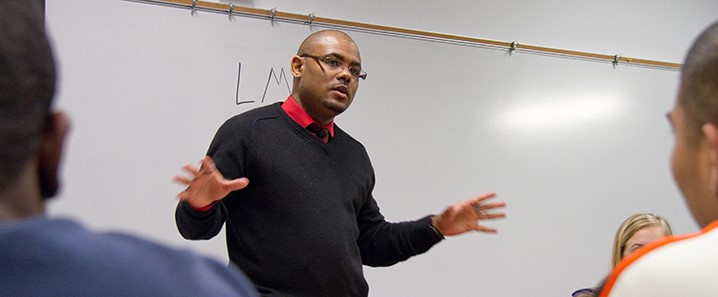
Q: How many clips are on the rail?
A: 6